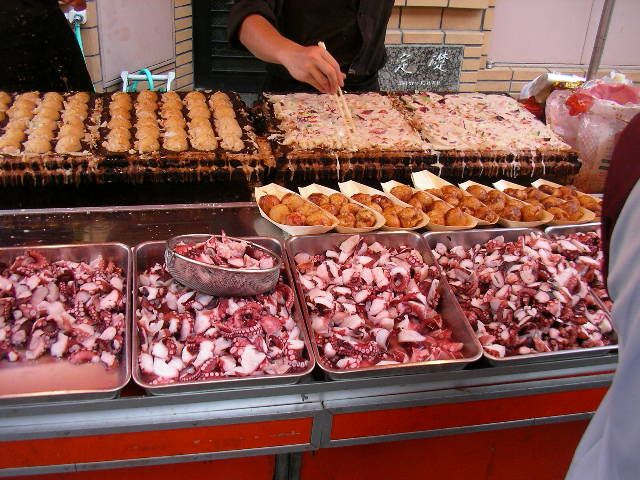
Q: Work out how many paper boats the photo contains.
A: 8